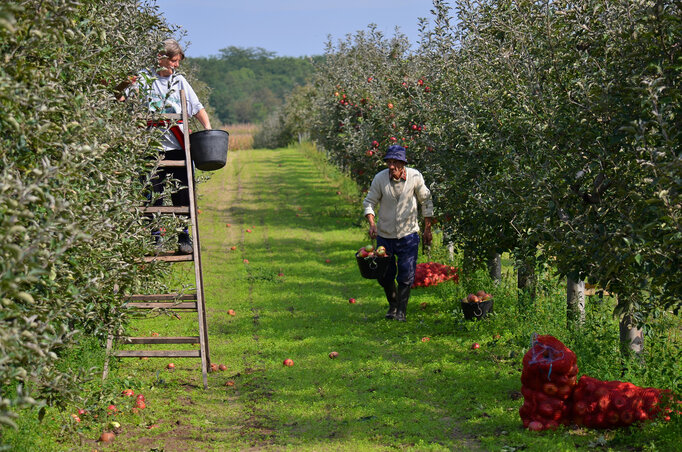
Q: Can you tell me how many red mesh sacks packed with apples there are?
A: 3